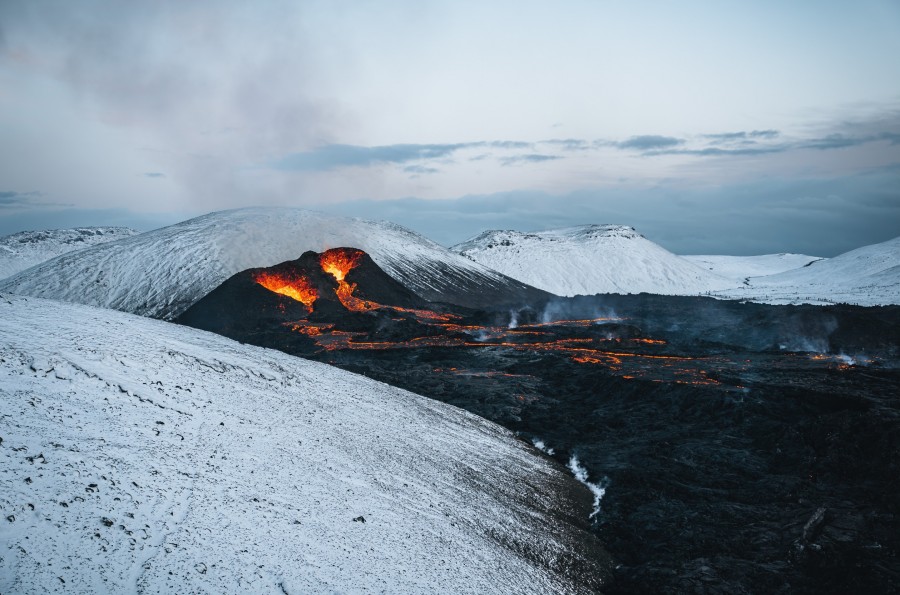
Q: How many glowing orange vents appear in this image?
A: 2